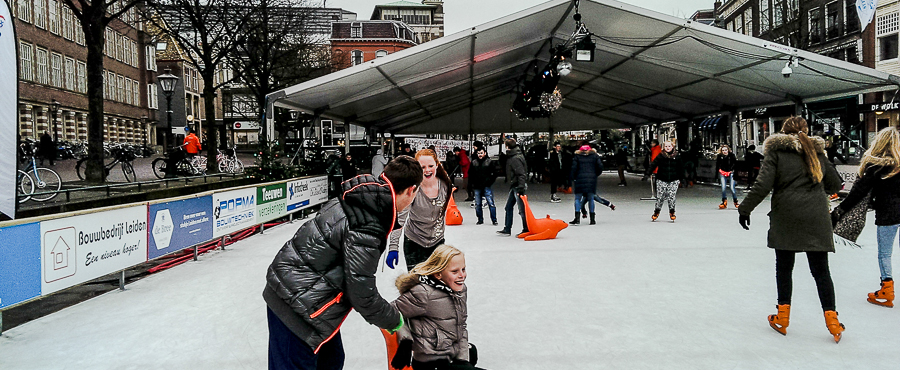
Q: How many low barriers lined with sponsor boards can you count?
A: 1